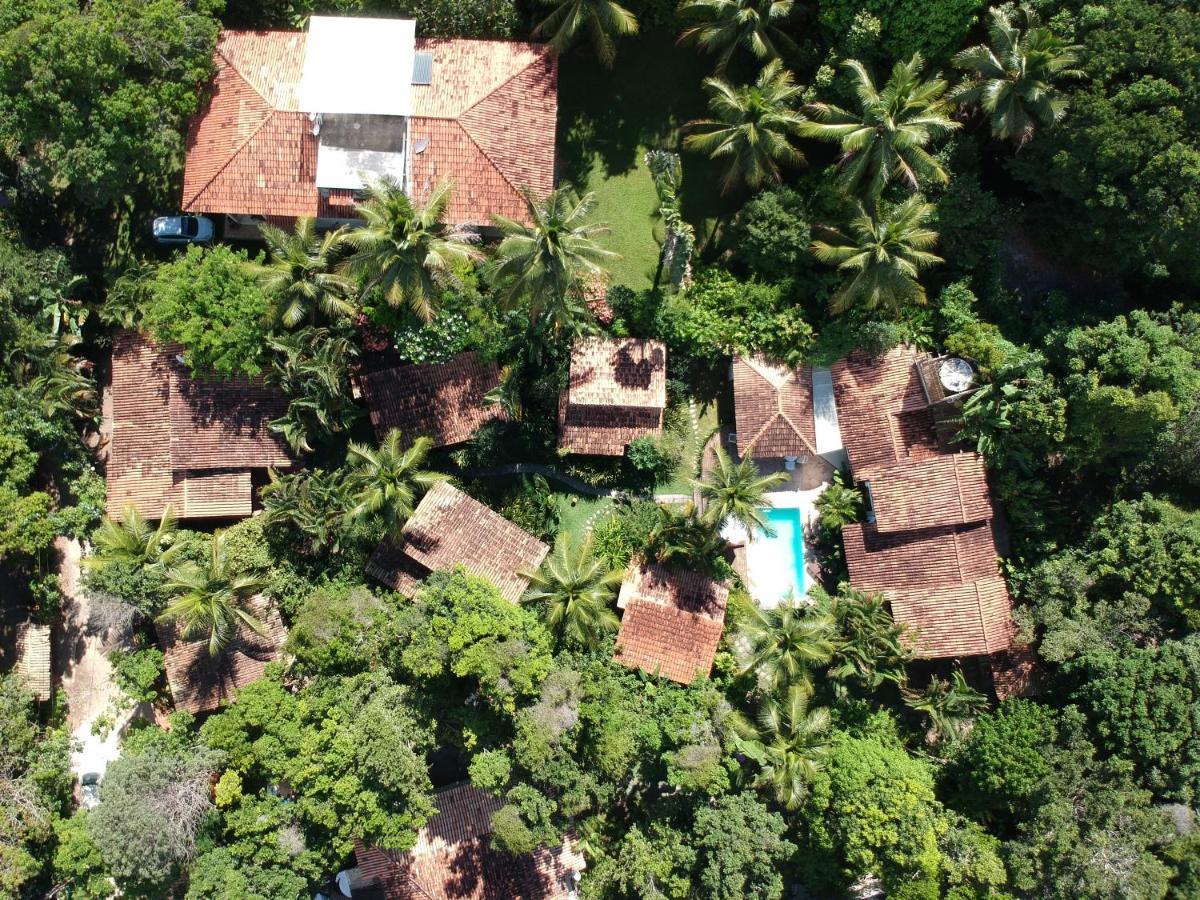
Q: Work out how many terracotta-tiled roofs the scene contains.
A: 11